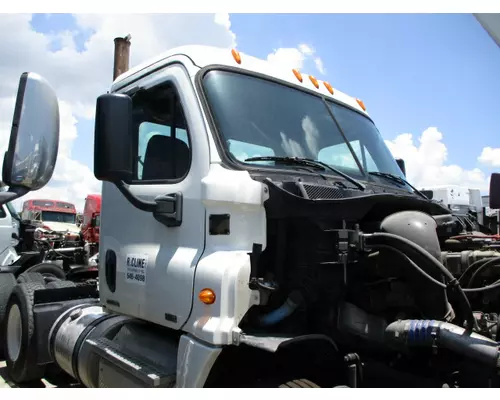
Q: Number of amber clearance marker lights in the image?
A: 5